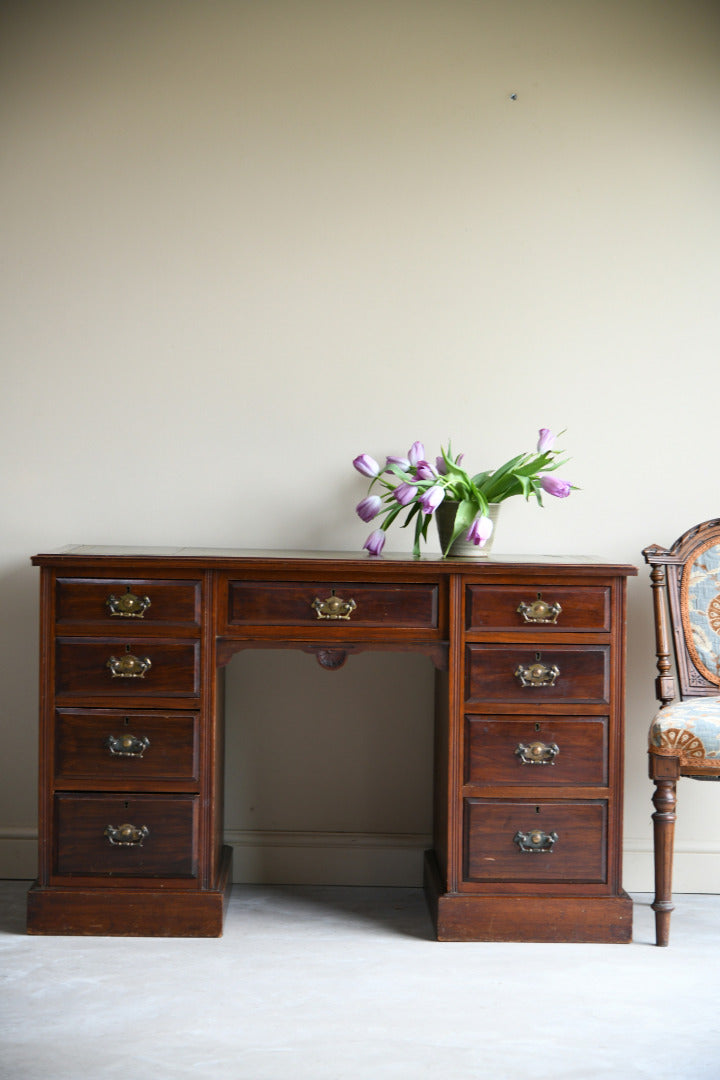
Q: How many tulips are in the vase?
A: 12